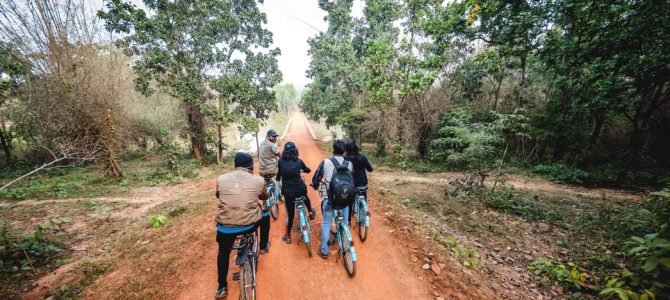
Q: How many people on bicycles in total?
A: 5